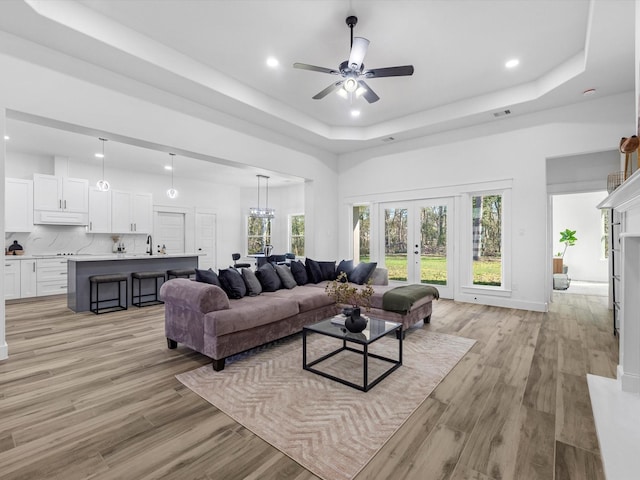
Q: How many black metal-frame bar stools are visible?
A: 3